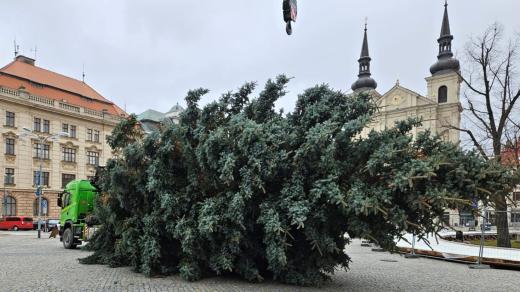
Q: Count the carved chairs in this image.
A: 0